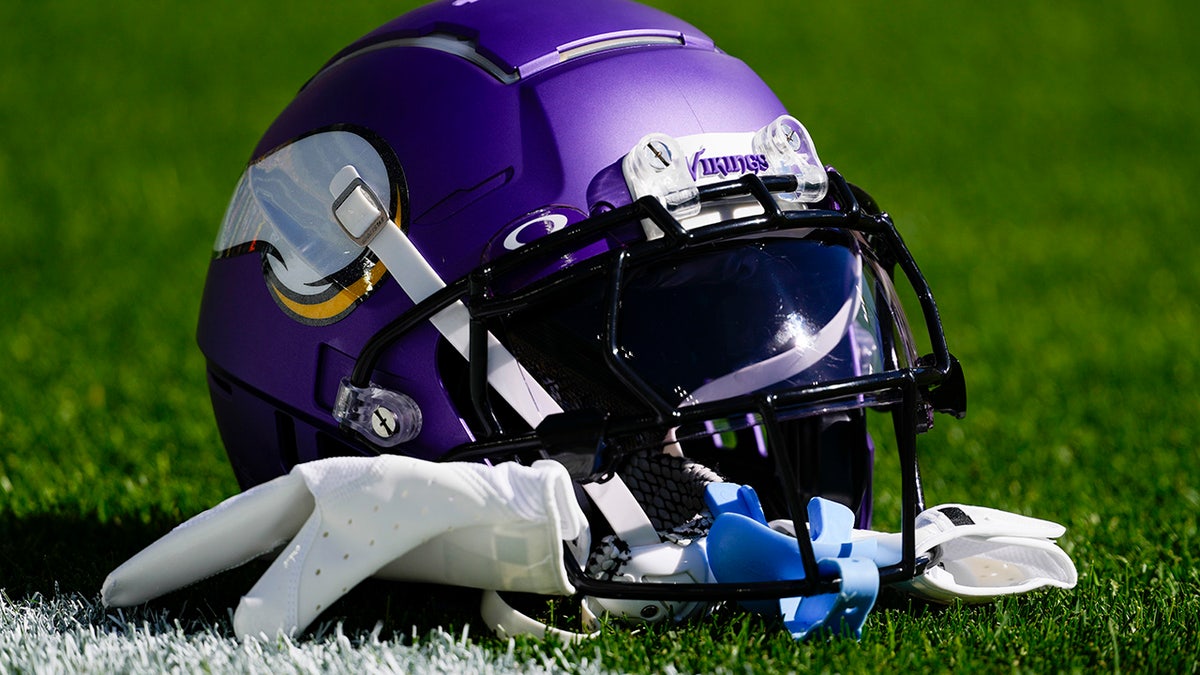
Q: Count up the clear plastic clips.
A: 3